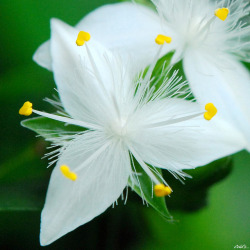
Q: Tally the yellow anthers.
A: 7